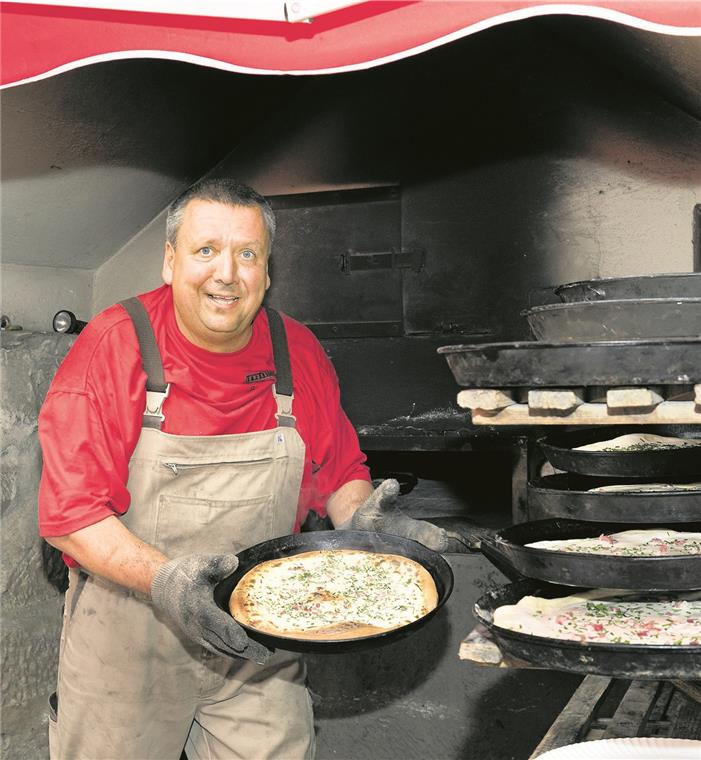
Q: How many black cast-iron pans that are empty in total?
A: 3